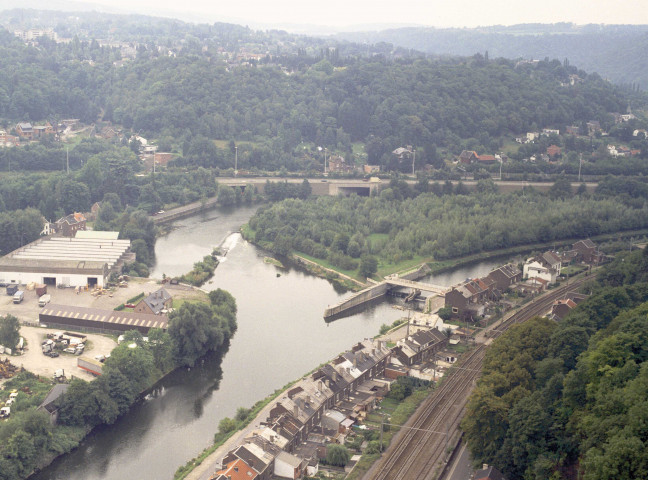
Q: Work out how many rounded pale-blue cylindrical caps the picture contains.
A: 0